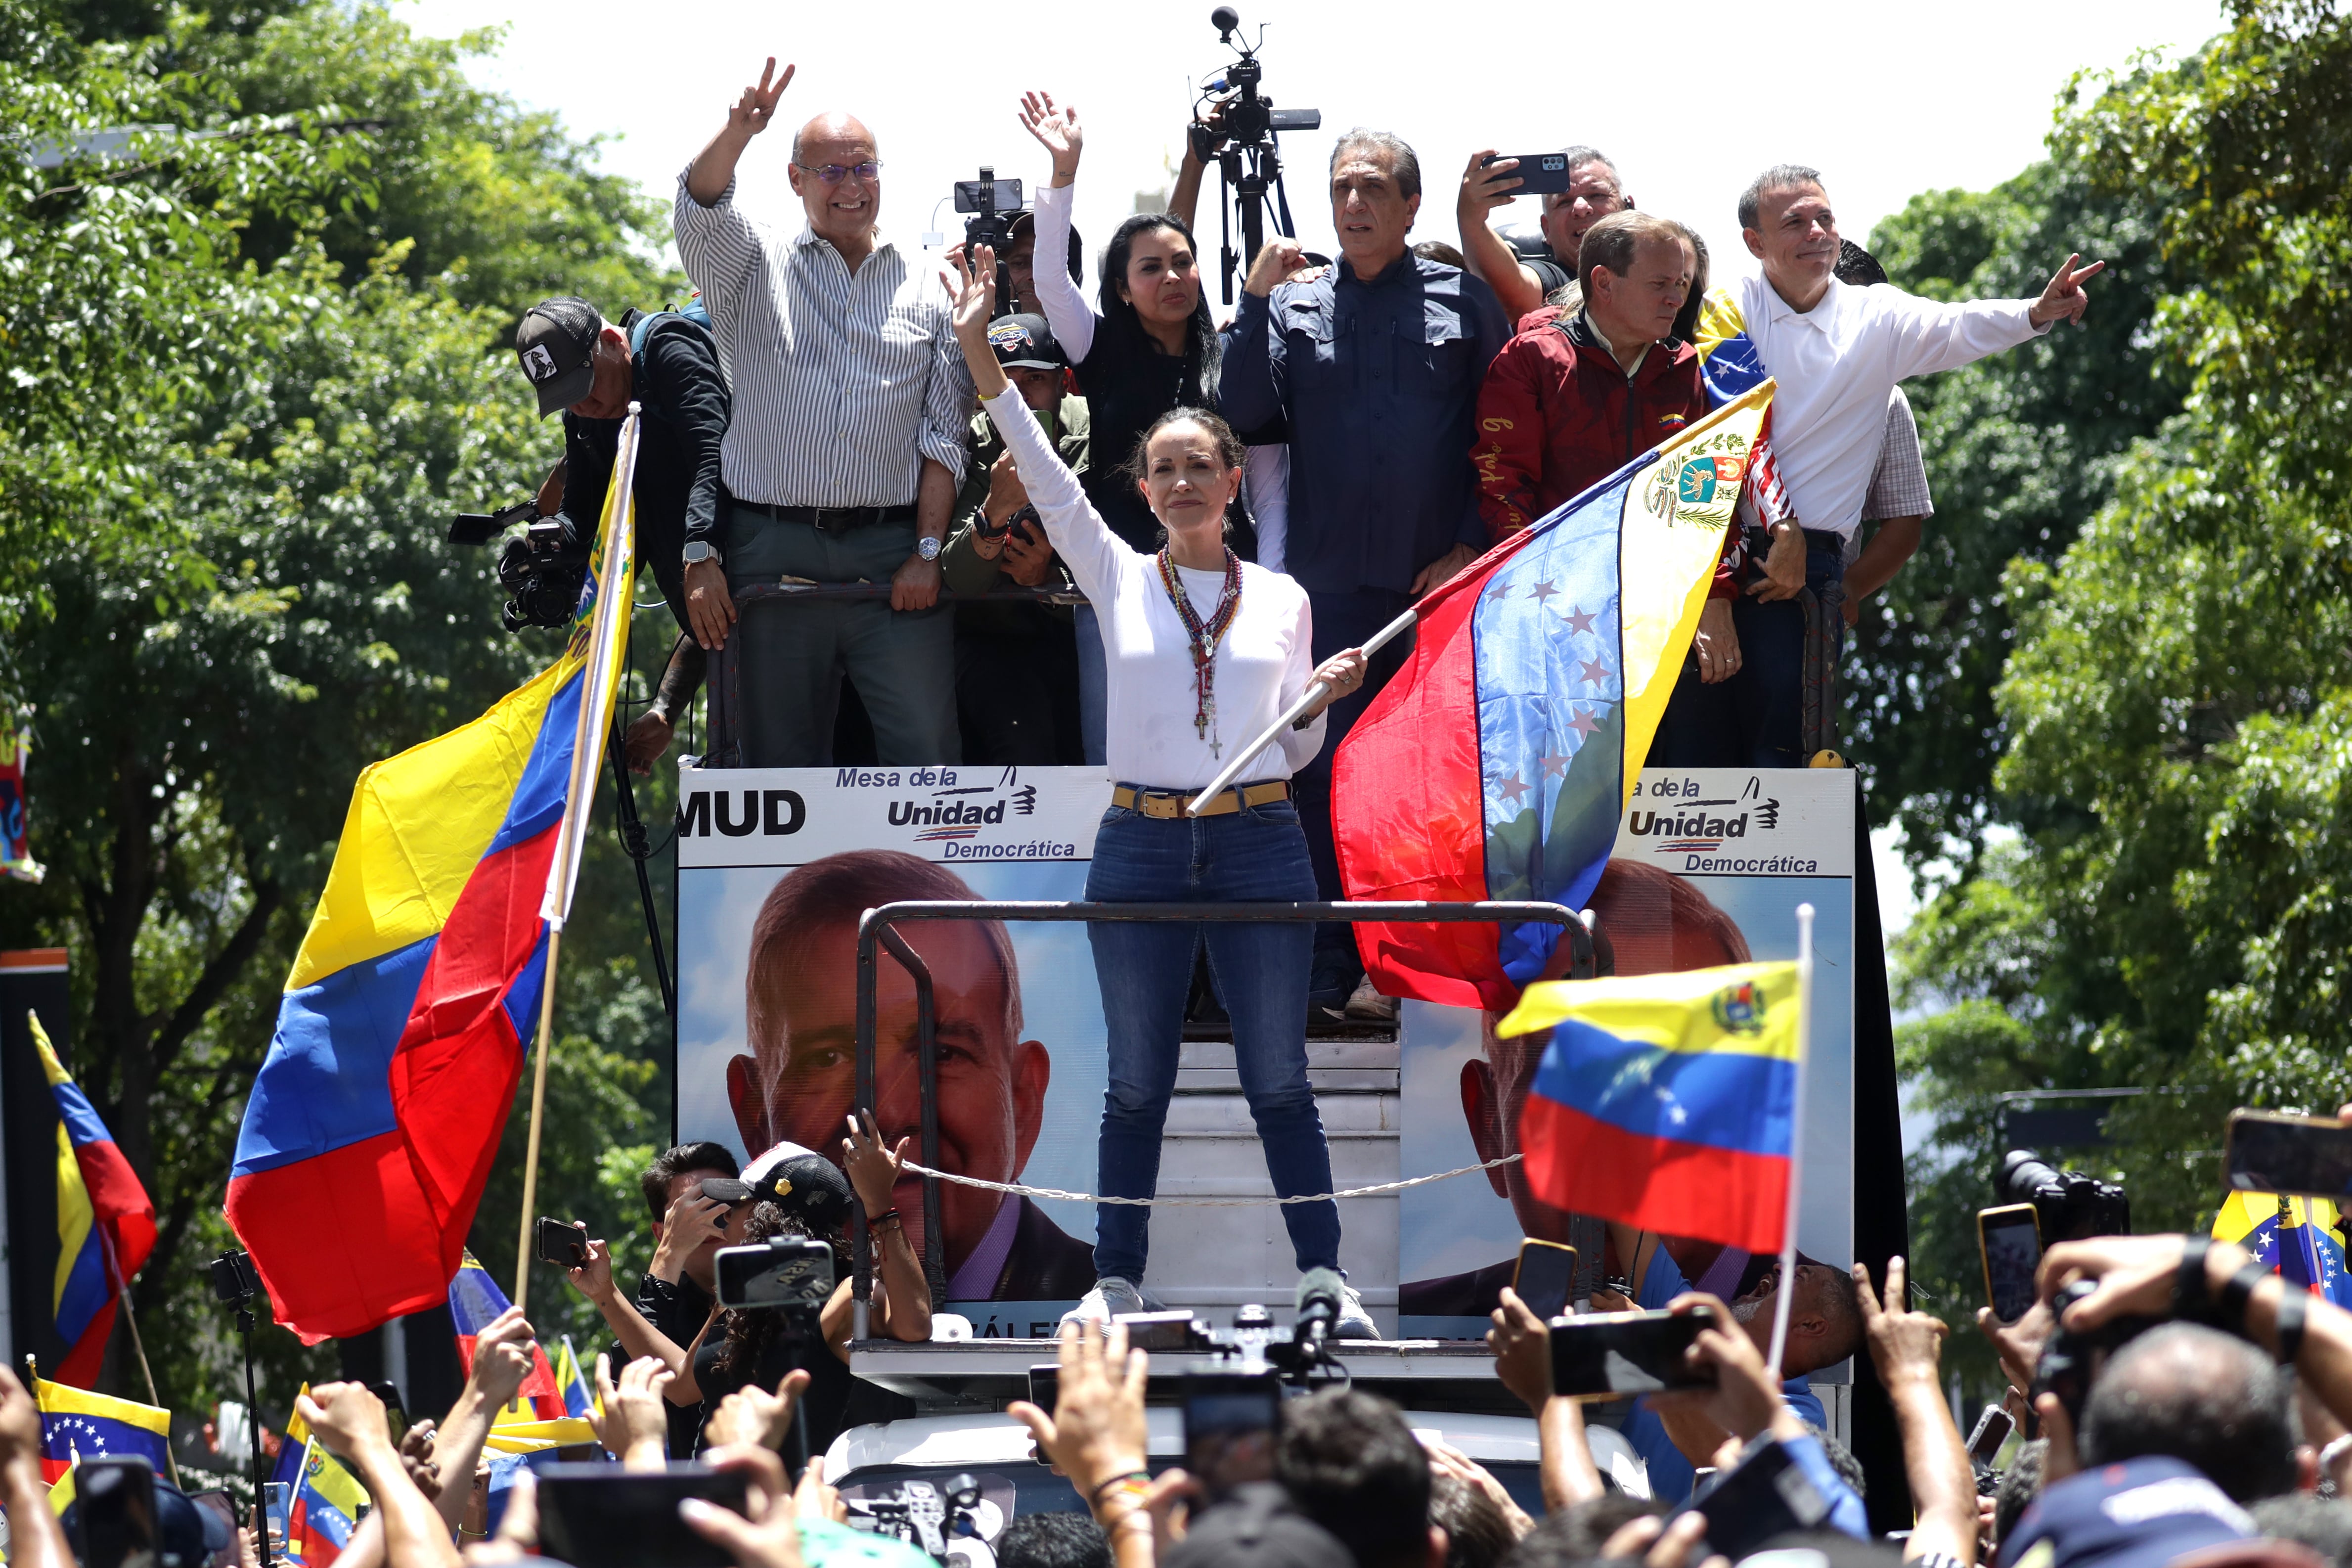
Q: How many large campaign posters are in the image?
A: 2